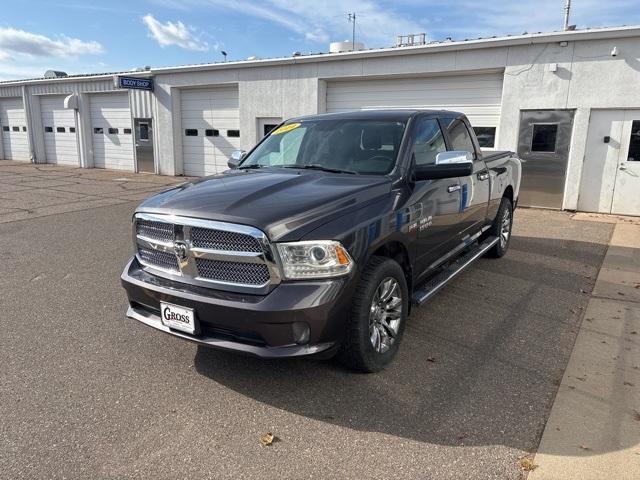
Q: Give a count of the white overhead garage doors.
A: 5